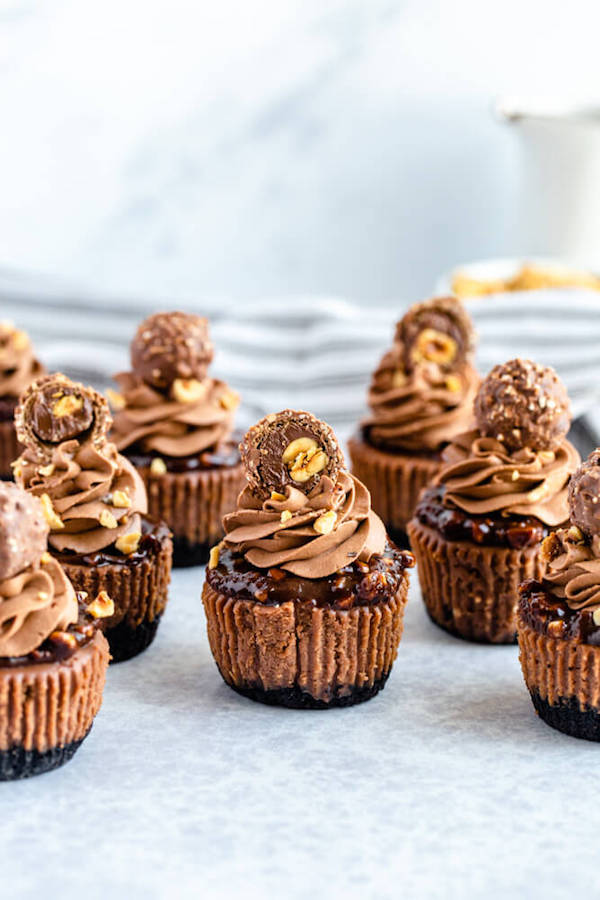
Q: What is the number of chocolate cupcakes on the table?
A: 8